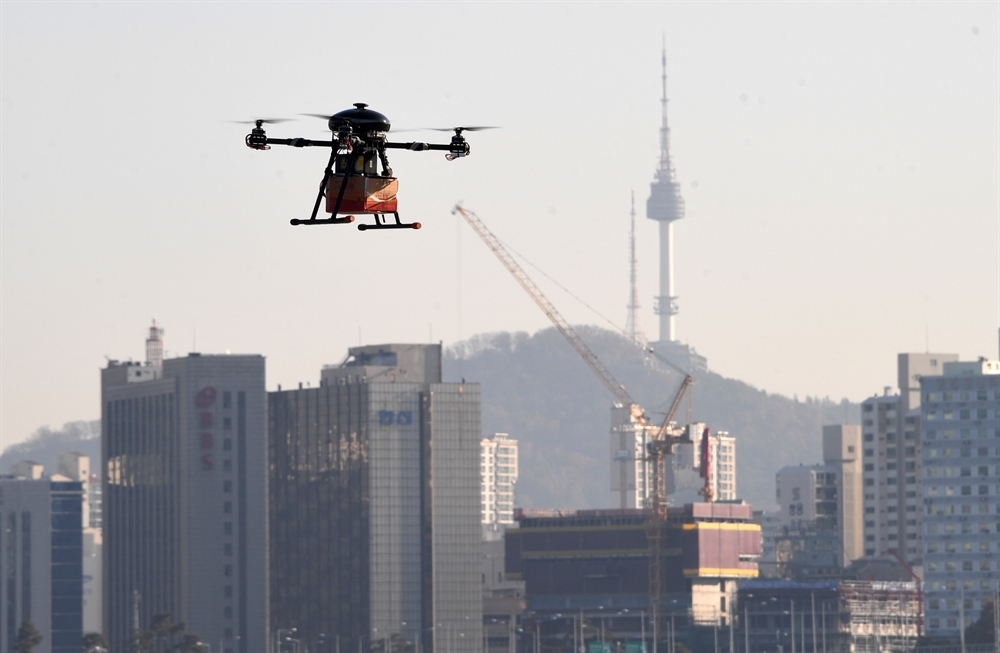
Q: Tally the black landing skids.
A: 2